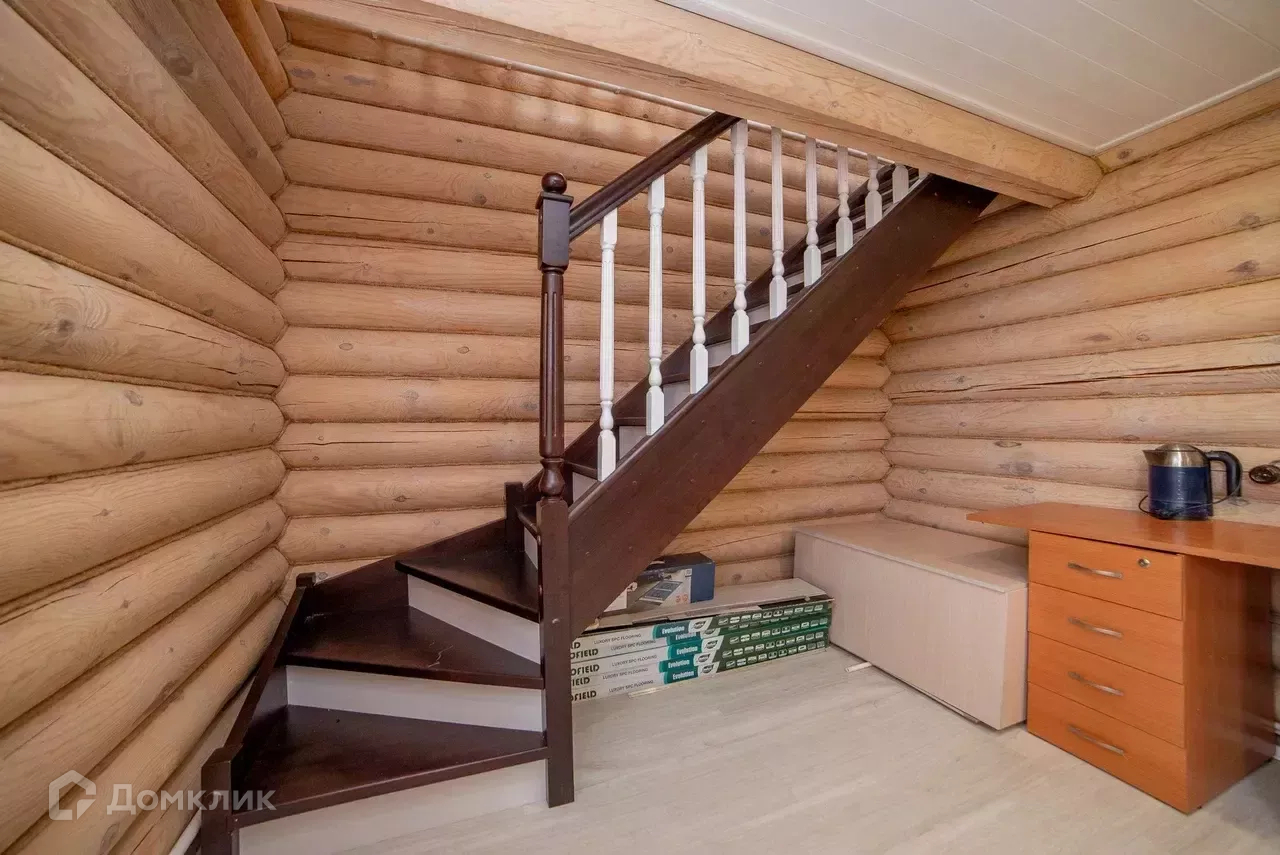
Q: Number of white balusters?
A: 9